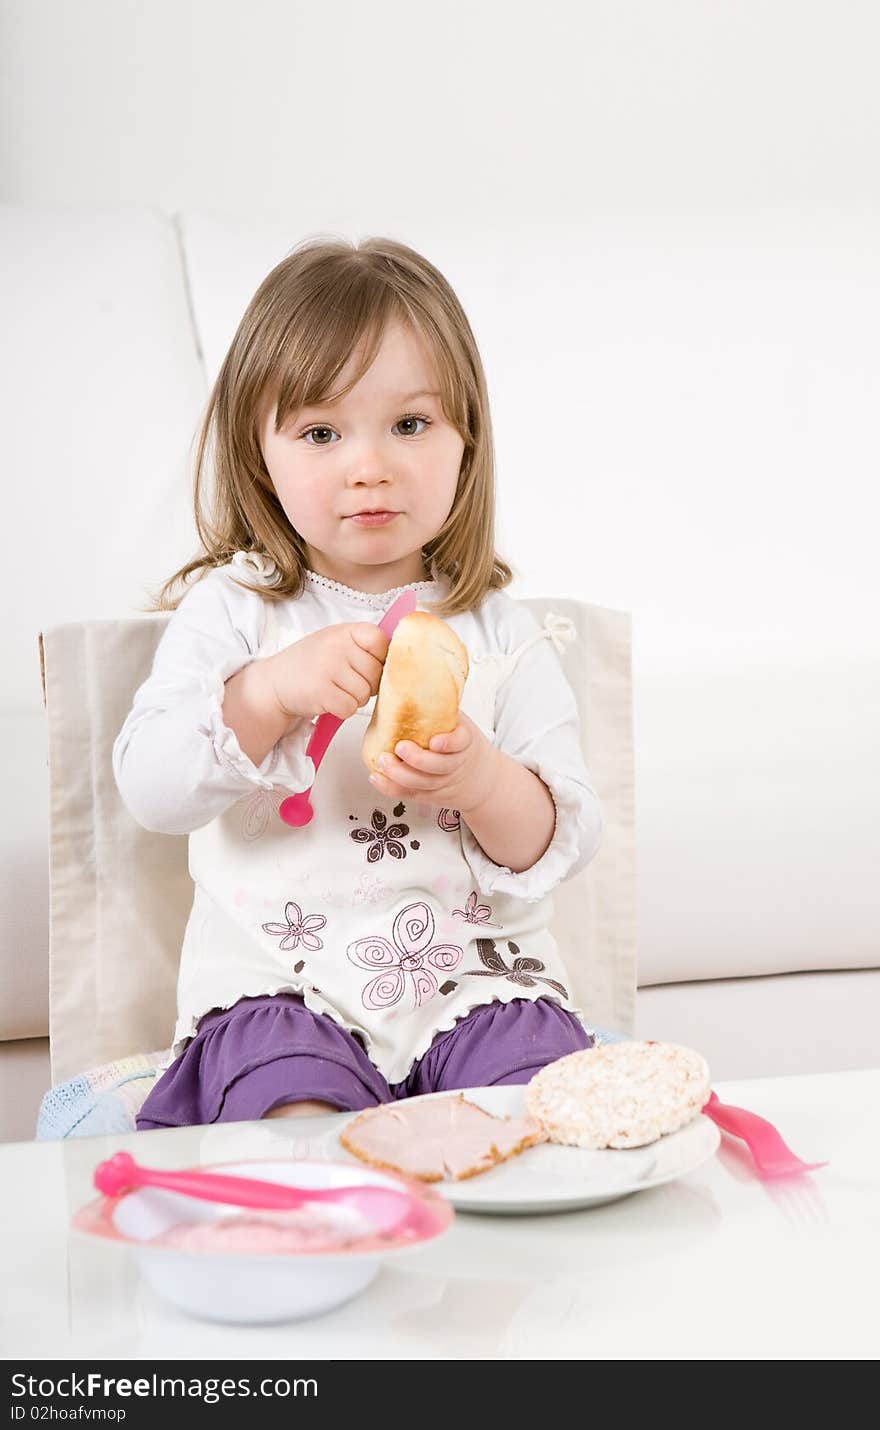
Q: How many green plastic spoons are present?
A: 0